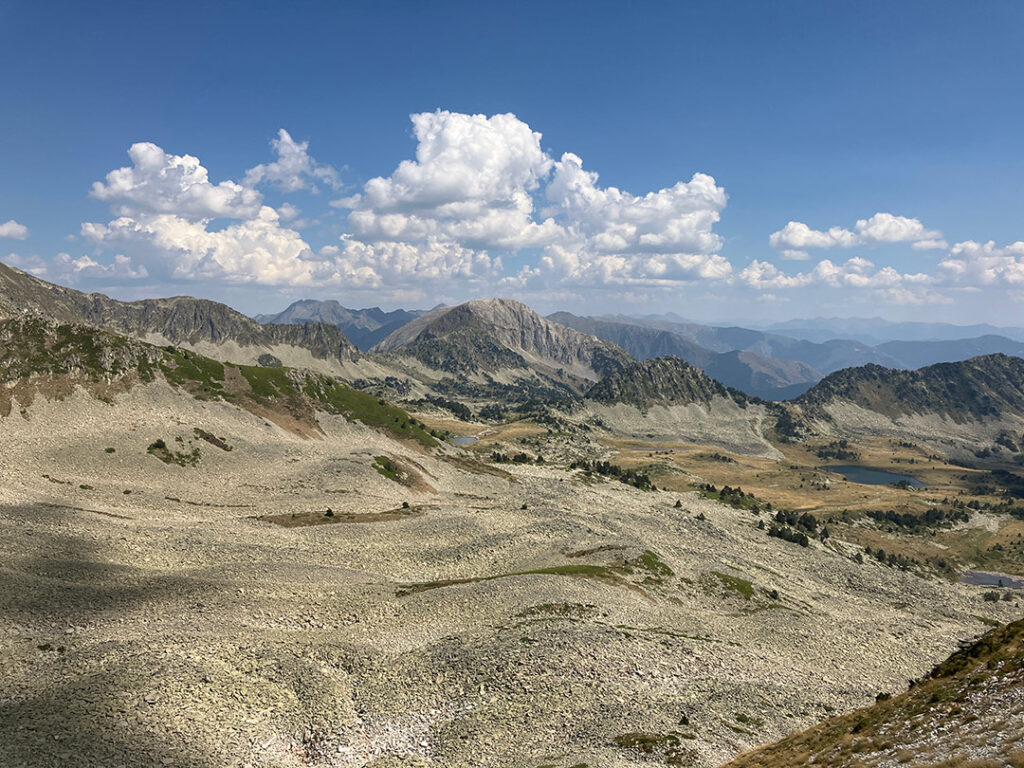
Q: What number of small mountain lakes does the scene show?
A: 3